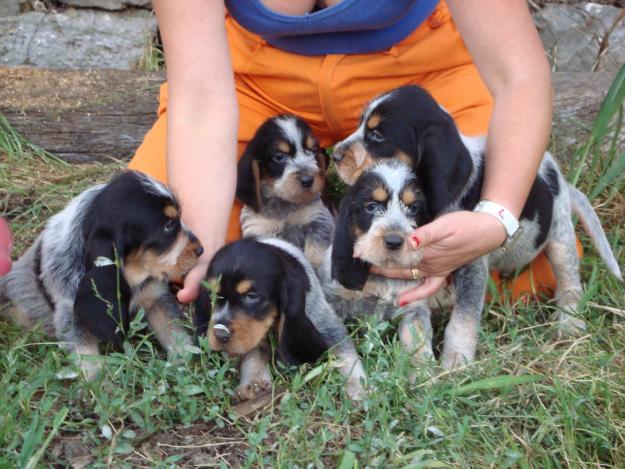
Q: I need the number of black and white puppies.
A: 5